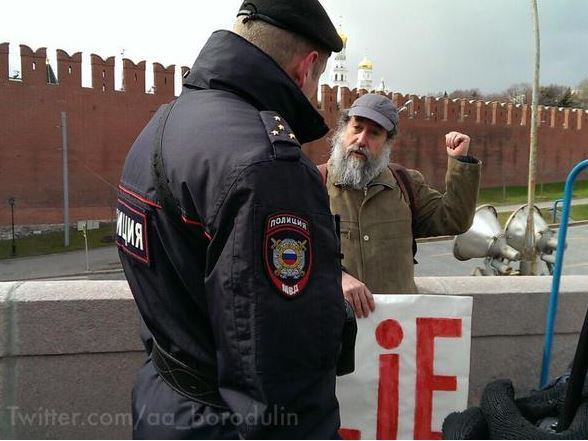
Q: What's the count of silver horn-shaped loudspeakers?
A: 2